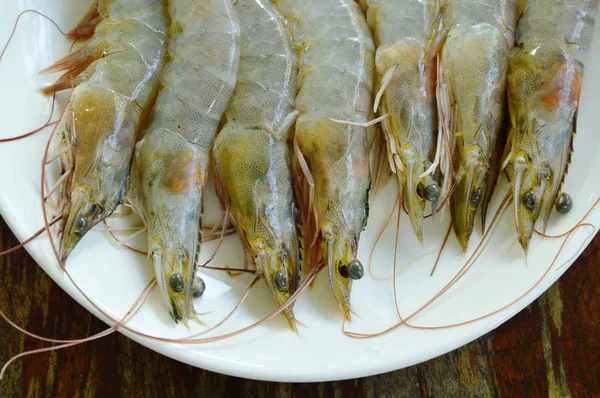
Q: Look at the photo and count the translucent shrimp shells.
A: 7